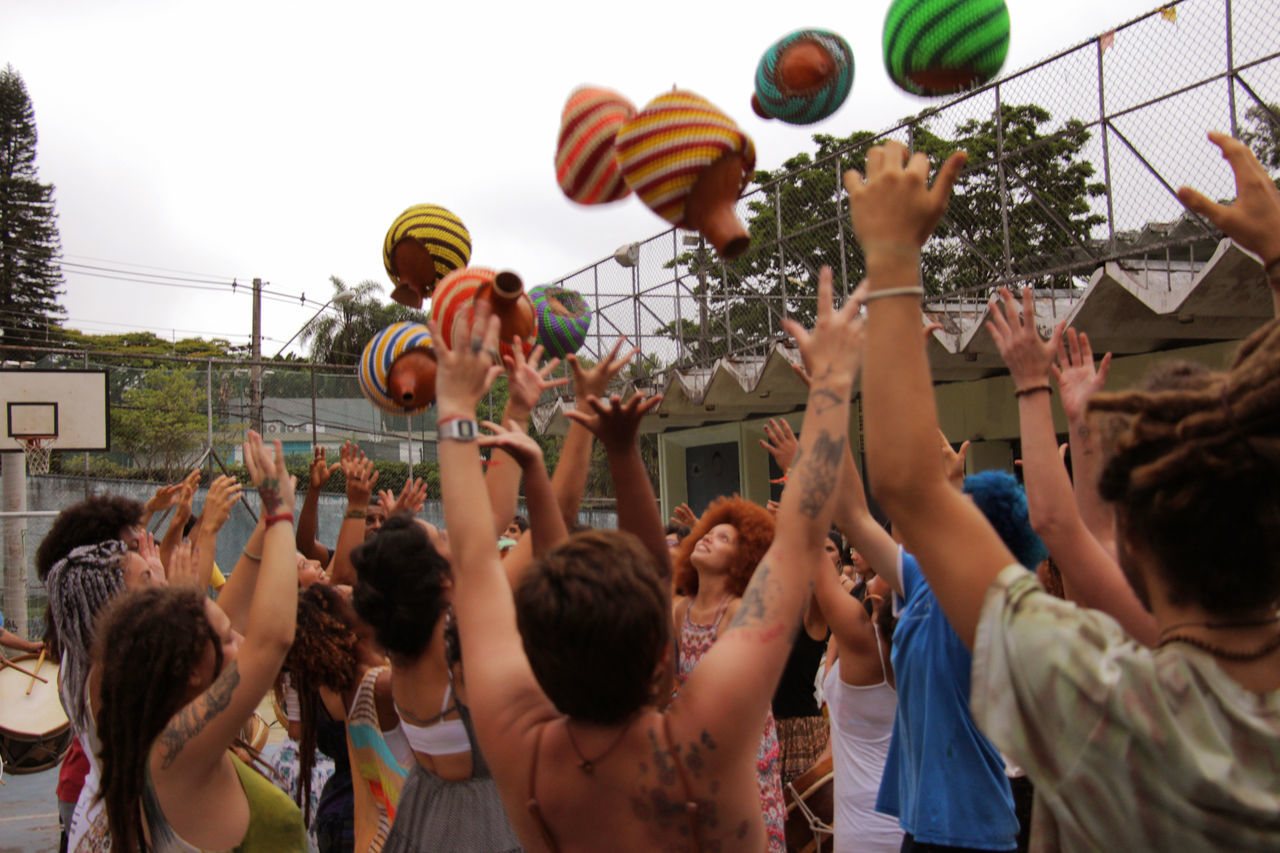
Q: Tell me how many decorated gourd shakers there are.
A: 8